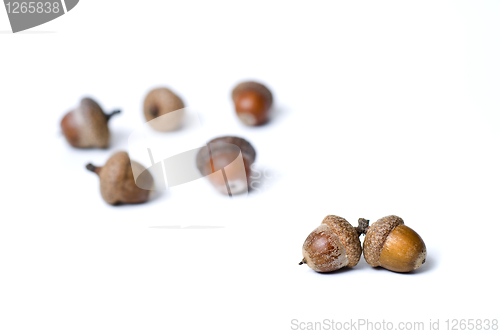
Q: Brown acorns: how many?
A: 7